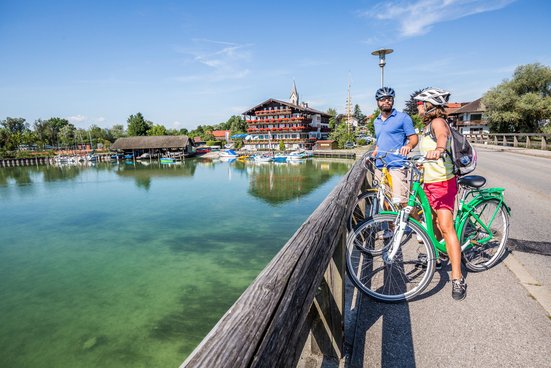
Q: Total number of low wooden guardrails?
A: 2